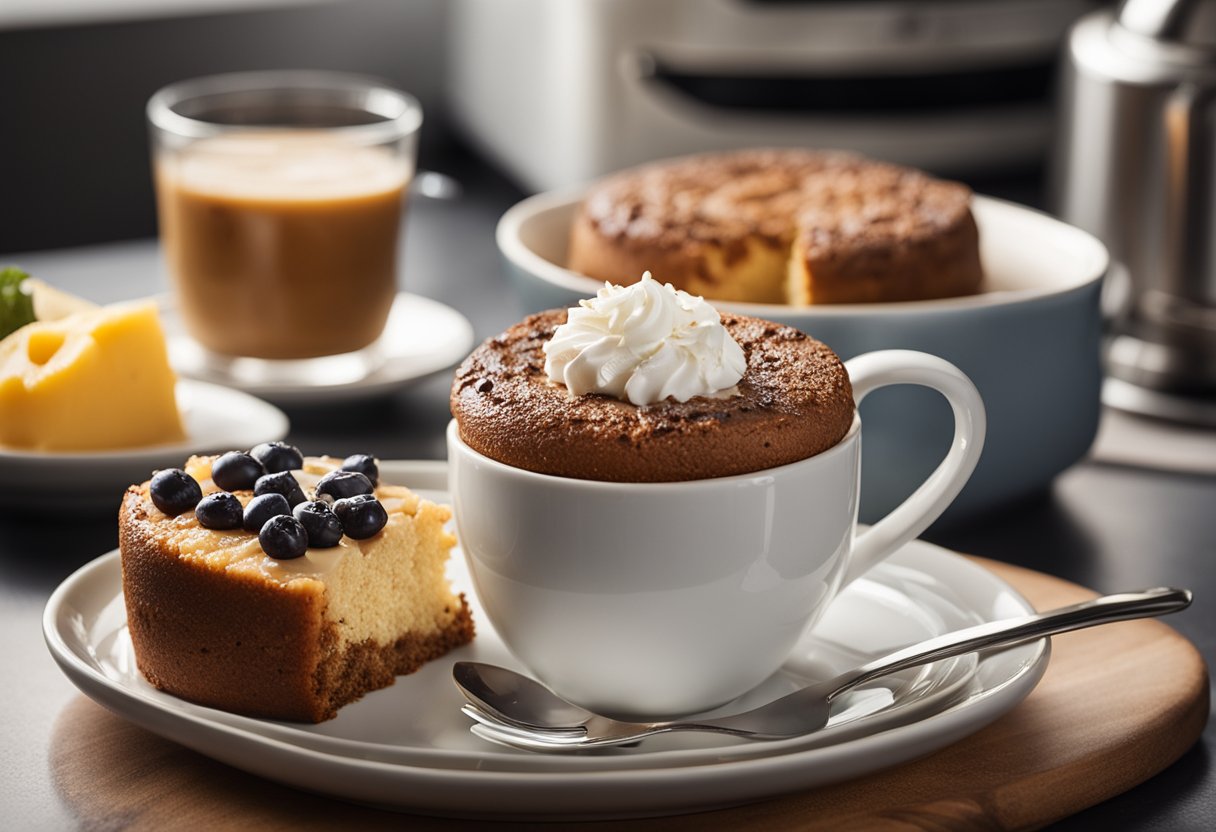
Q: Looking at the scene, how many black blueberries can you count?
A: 11